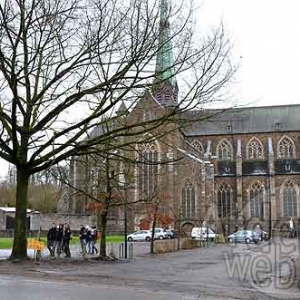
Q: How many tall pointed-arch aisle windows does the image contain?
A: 4